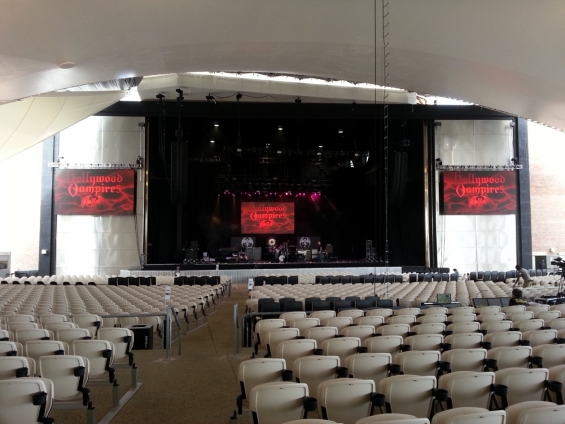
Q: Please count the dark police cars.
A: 0